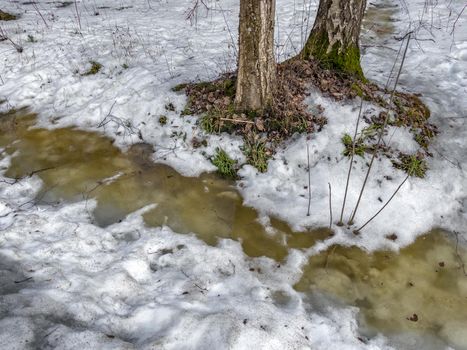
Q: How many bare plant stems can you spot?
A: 5